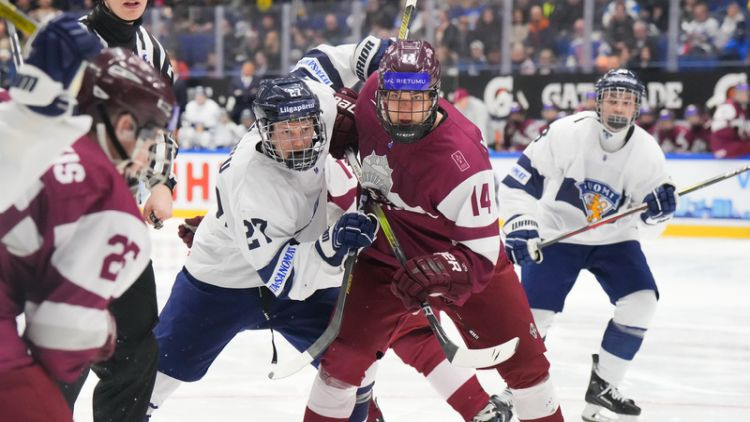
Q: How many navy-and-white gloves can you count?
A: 5